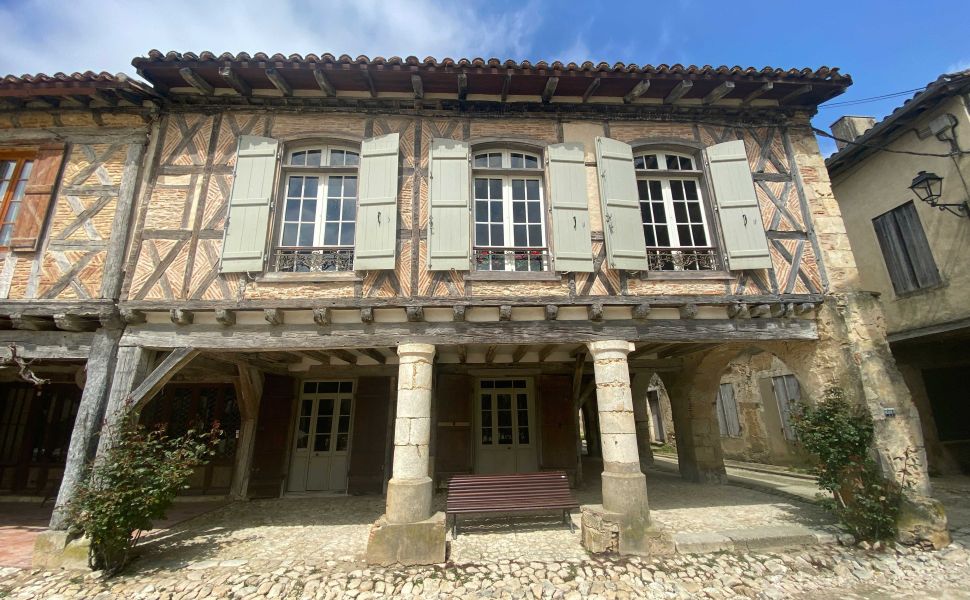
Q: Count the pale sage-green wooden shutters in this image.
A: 6